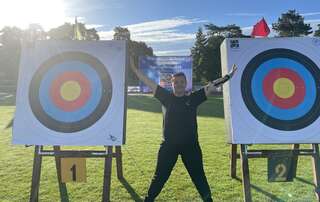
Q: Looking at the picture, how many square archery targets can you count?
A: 2